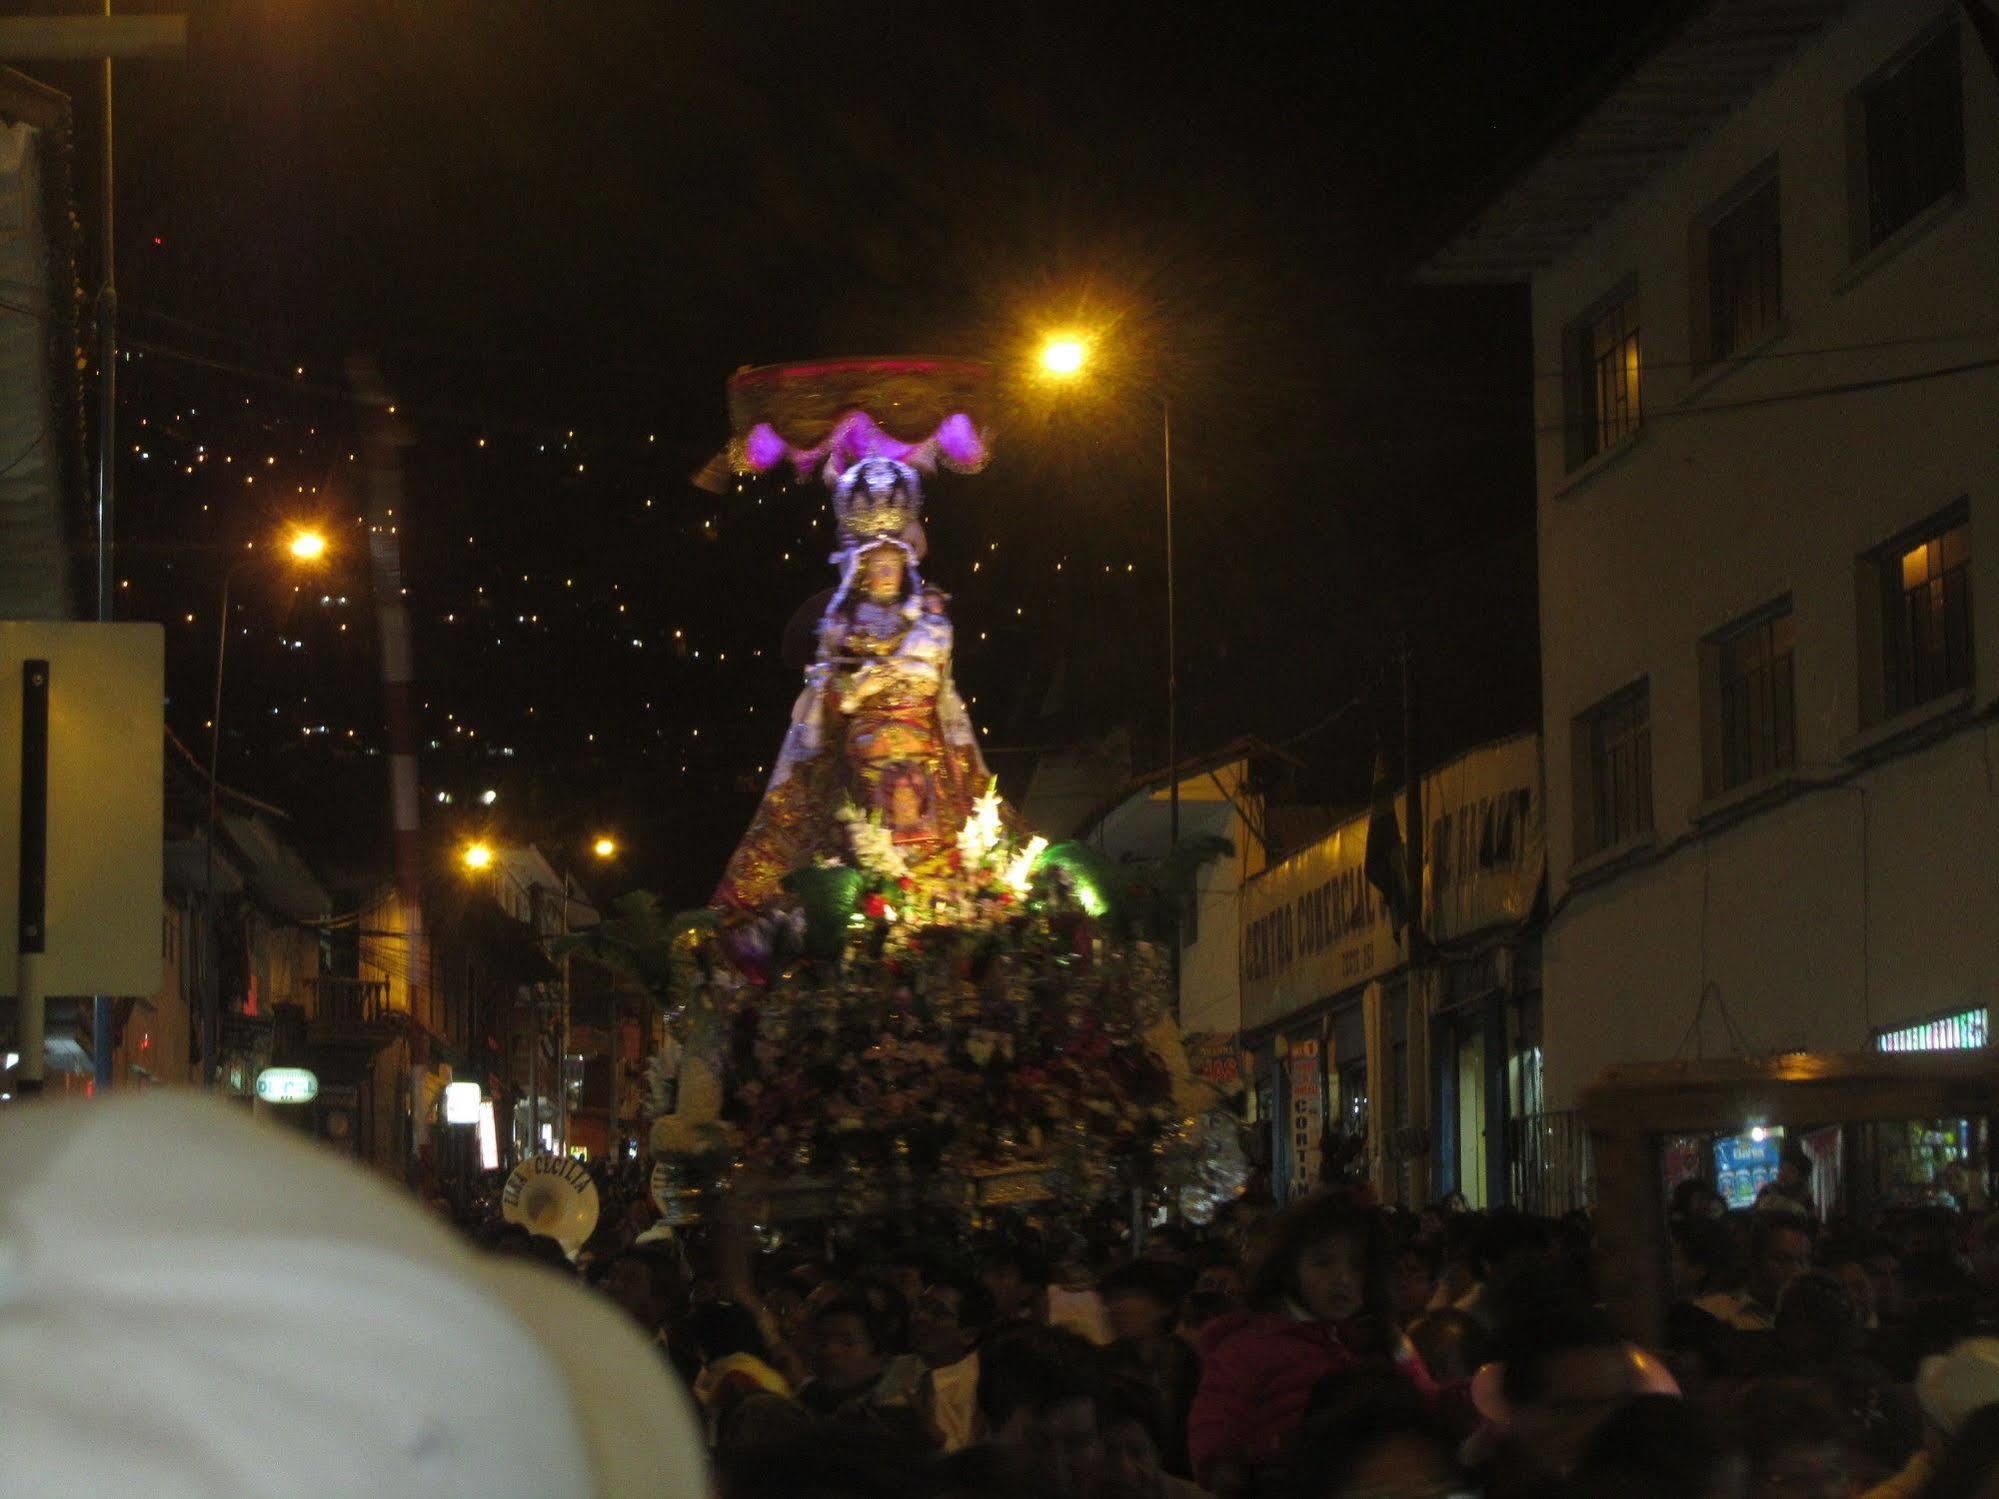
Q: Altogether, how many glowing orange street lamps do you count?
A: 4